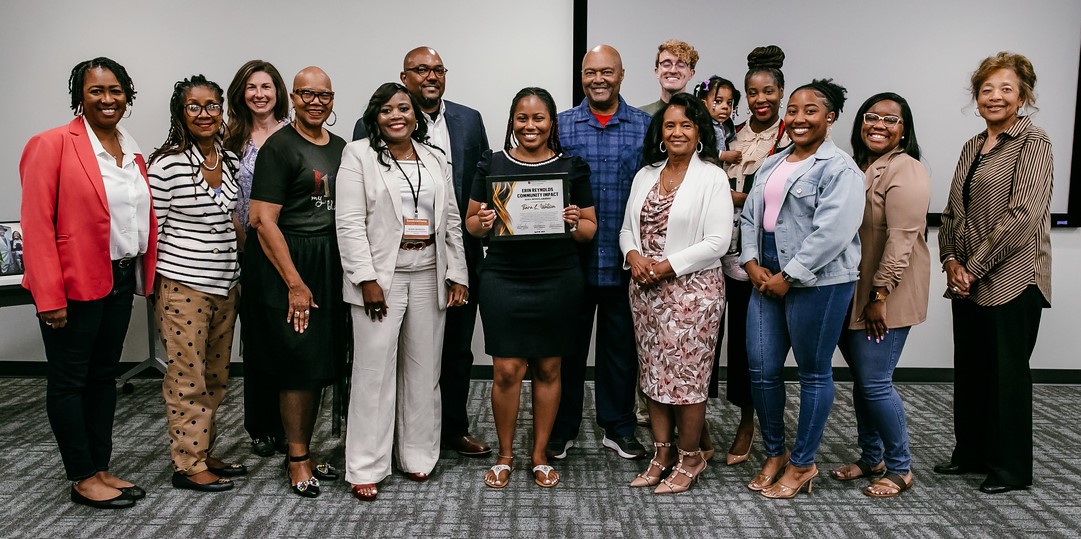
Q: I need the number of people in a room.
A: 15